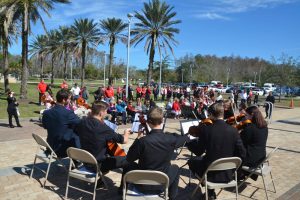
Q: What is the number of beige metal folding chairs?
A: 5